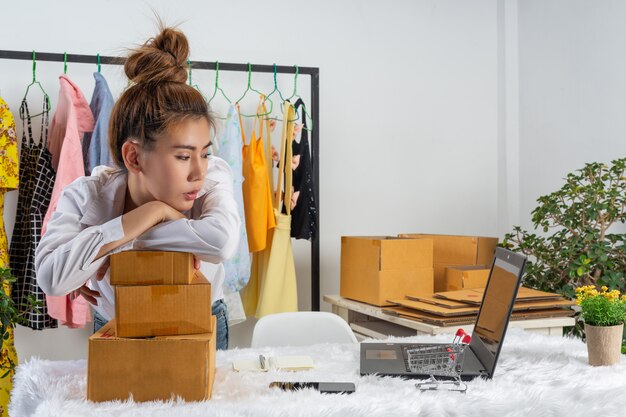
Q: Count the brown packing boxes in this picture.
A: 6